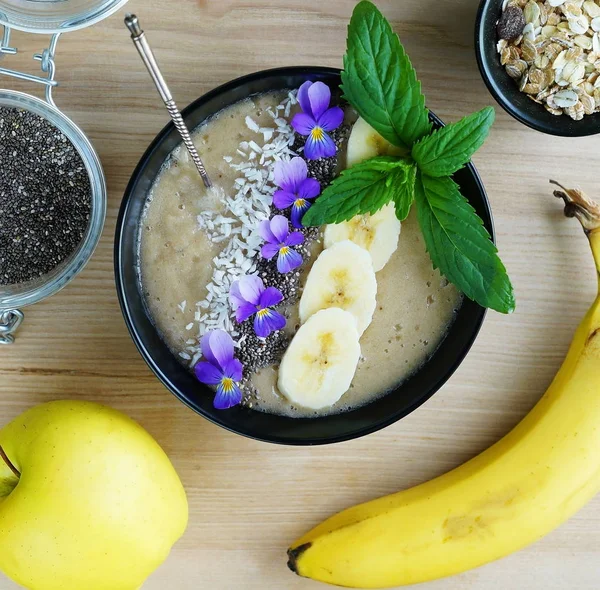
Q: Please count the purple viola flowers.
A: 5